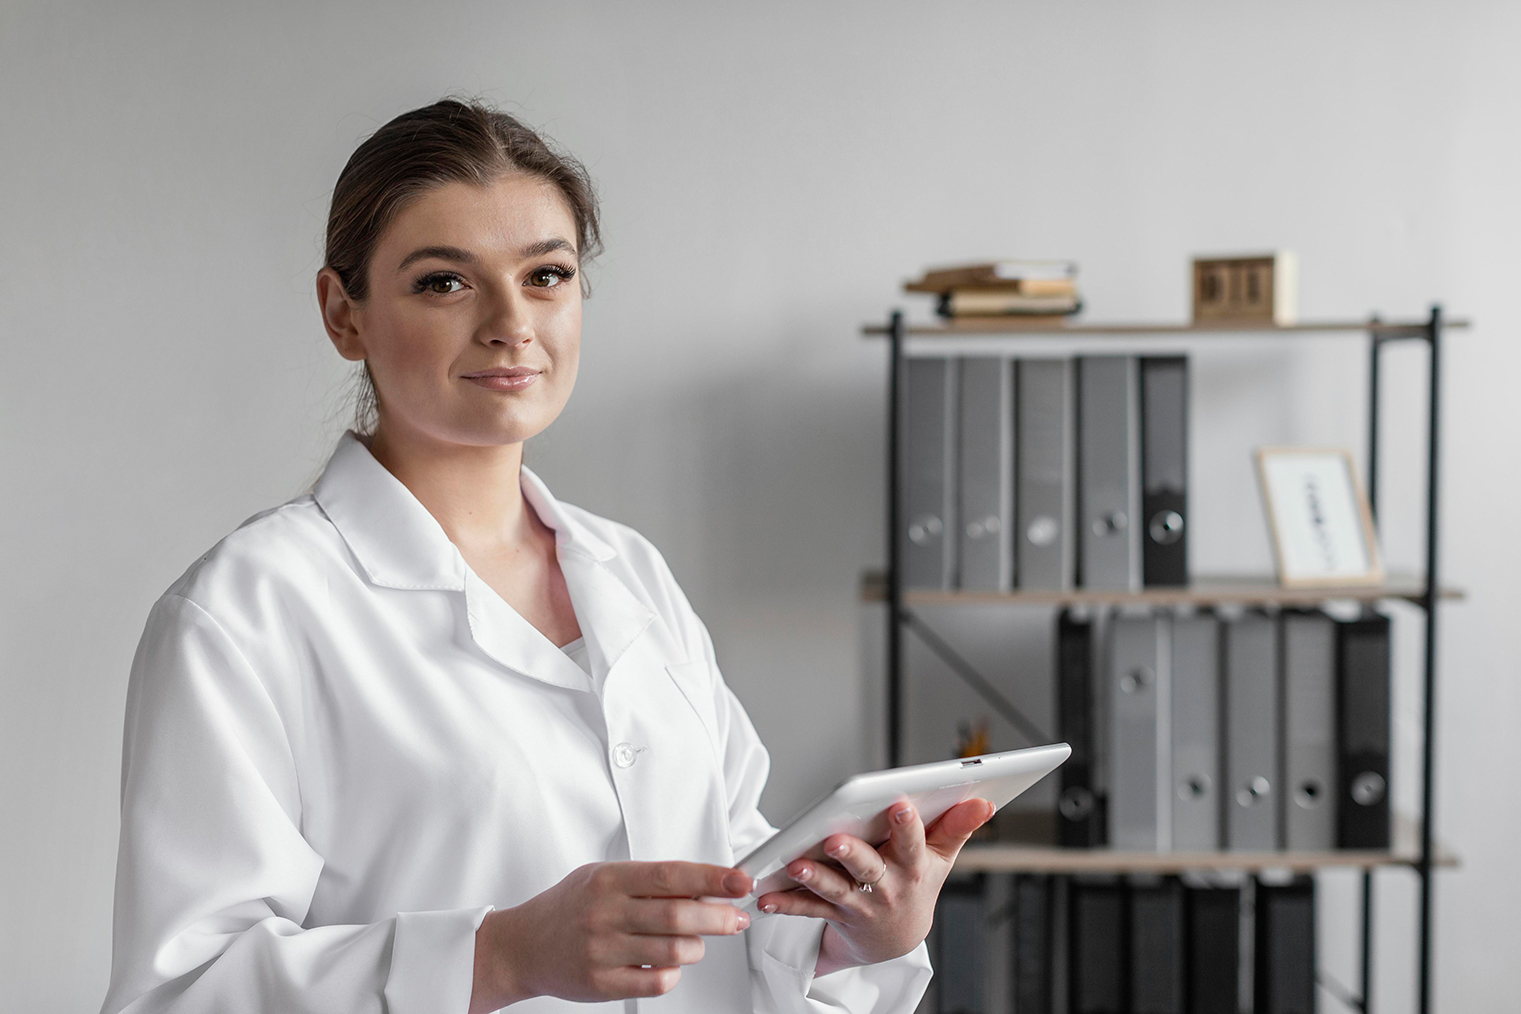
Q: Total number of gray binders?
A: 8